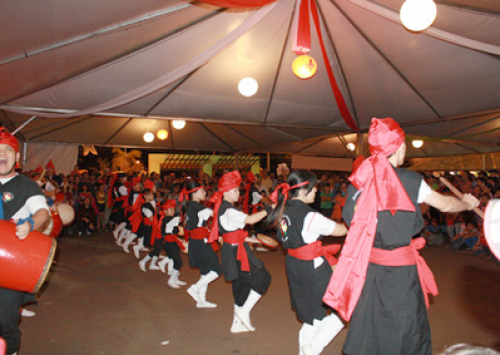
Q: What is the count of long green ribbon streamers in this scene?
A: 0